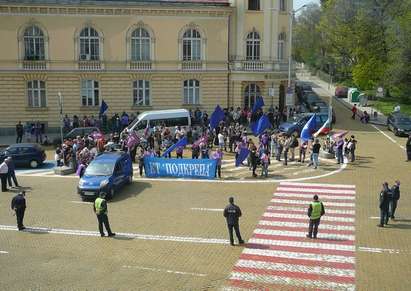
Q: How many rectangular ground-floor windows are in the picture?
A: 4